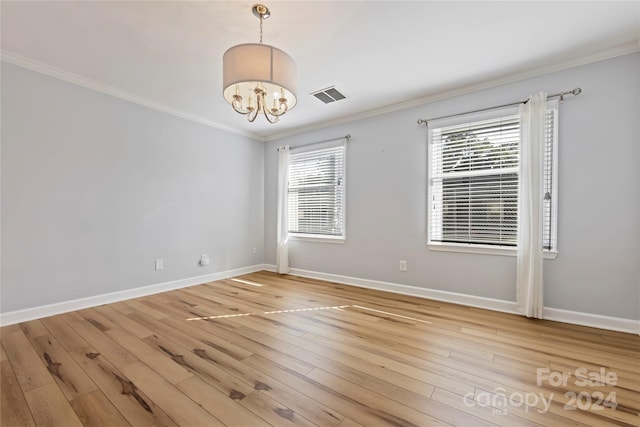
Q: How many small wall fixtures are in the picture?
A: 4